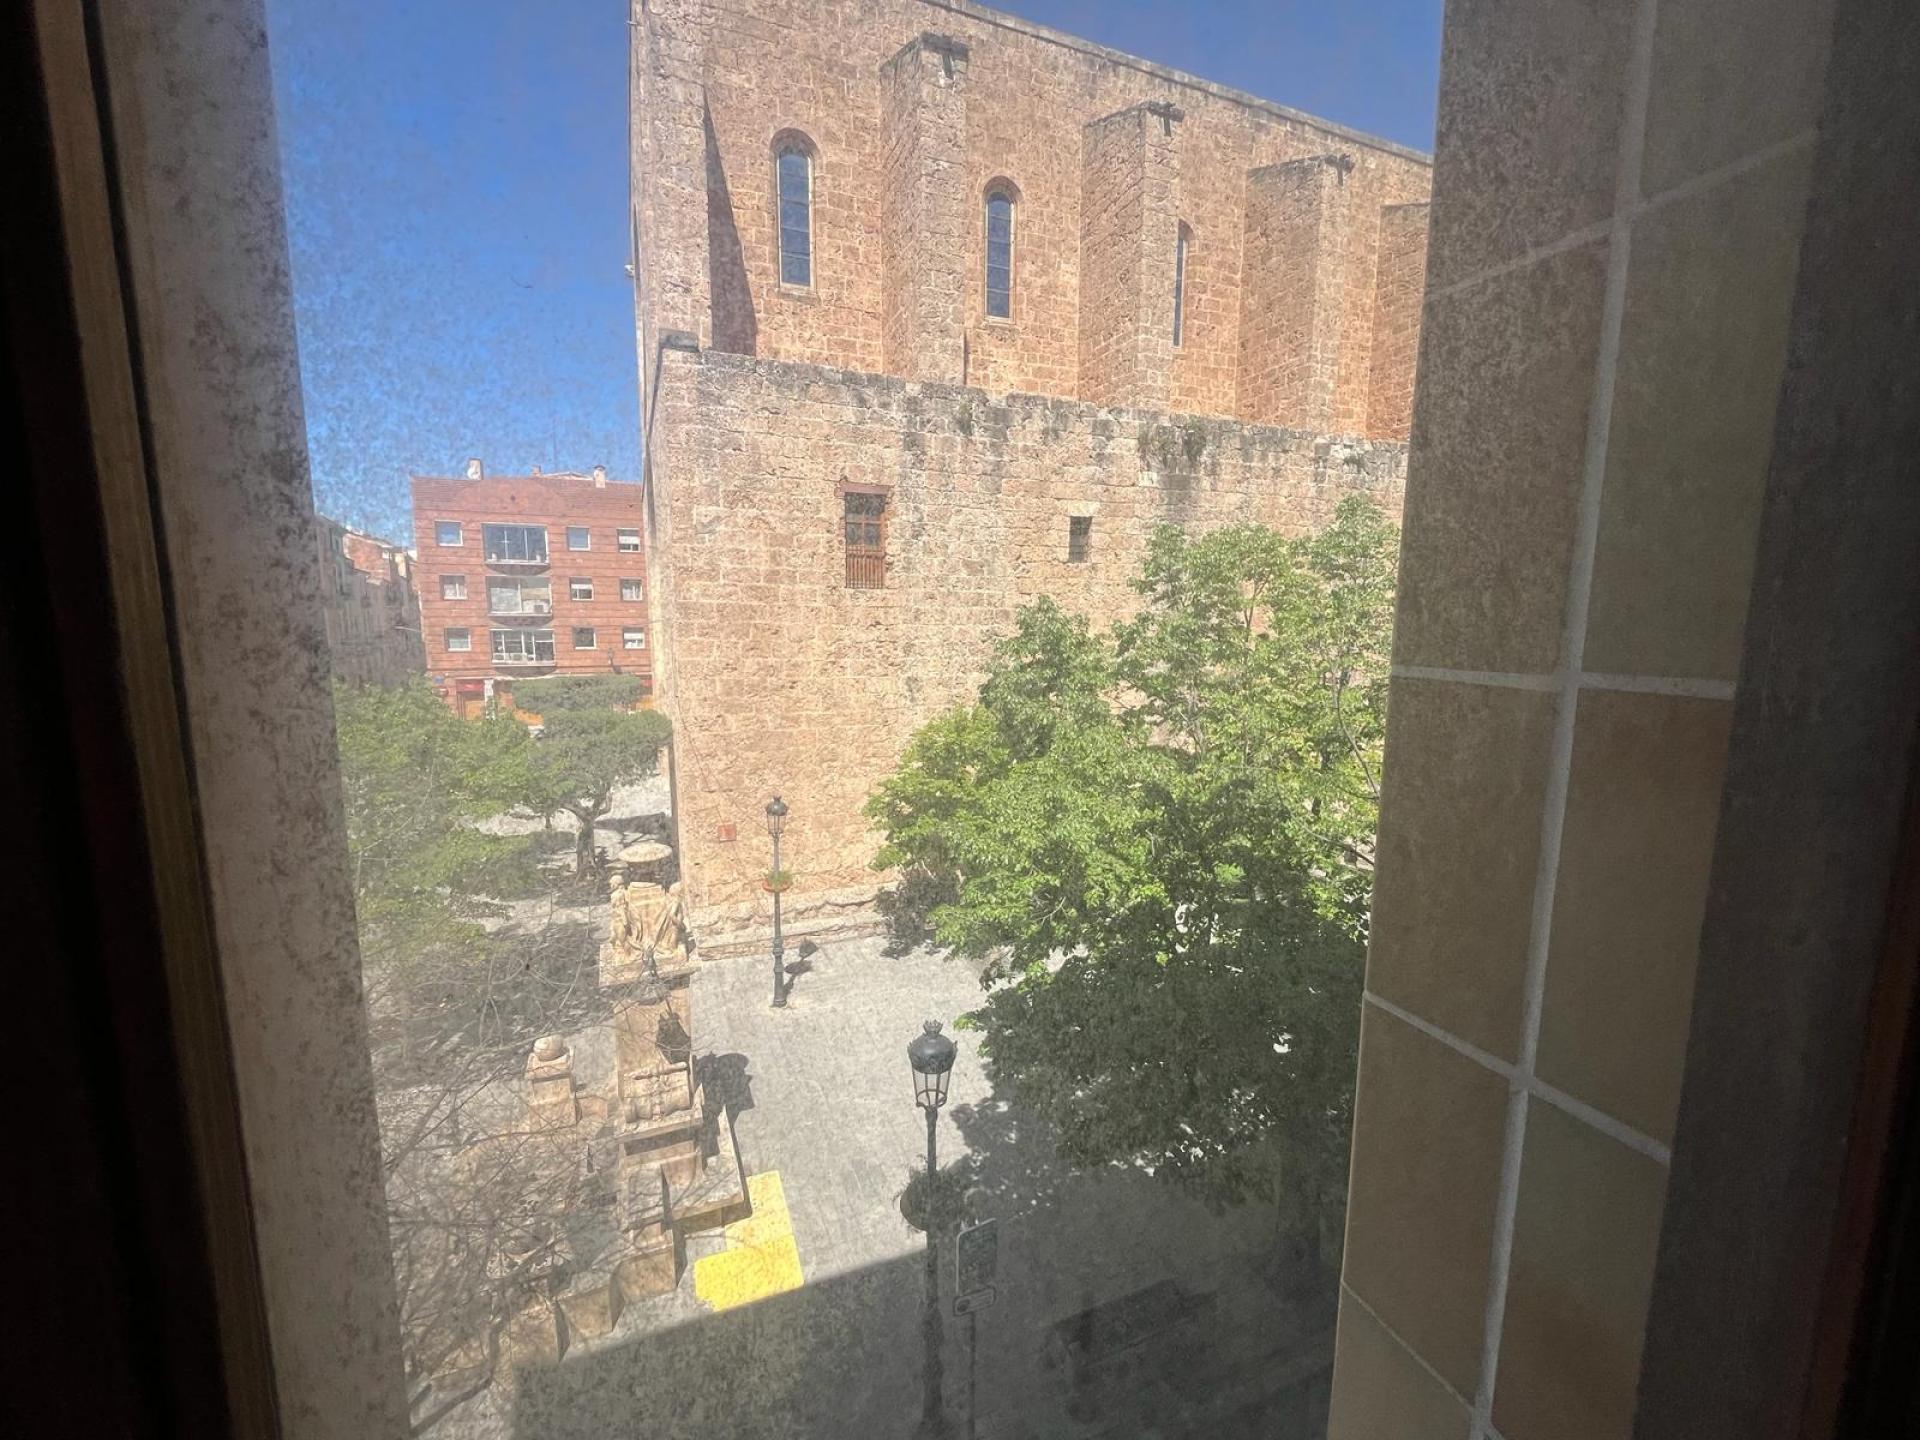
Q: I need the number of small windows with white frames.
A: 9